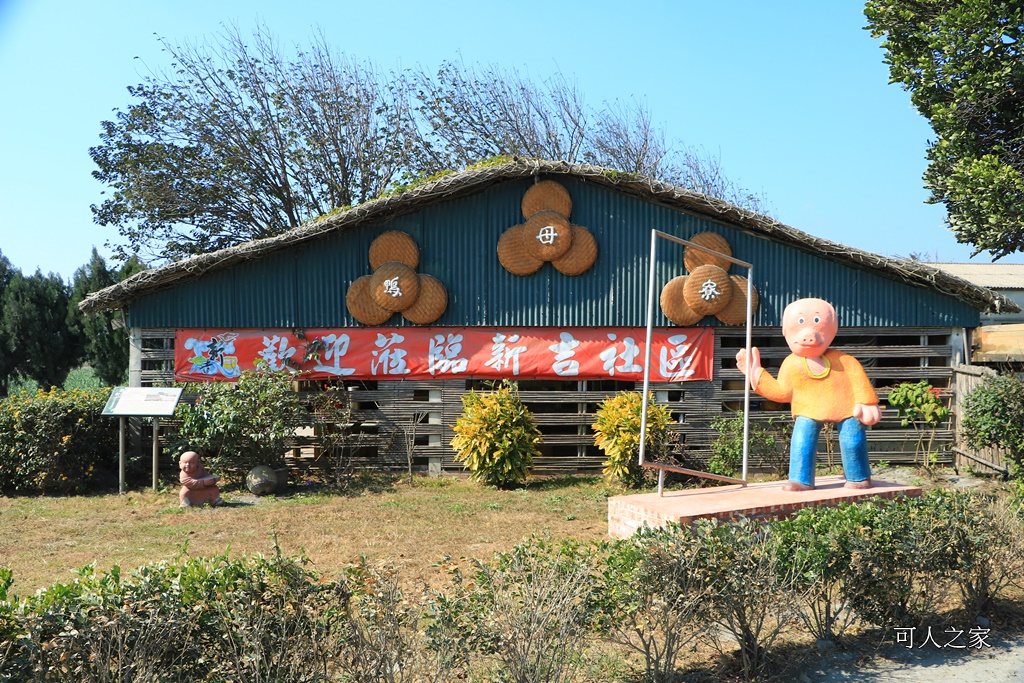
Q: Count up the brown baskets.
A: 12